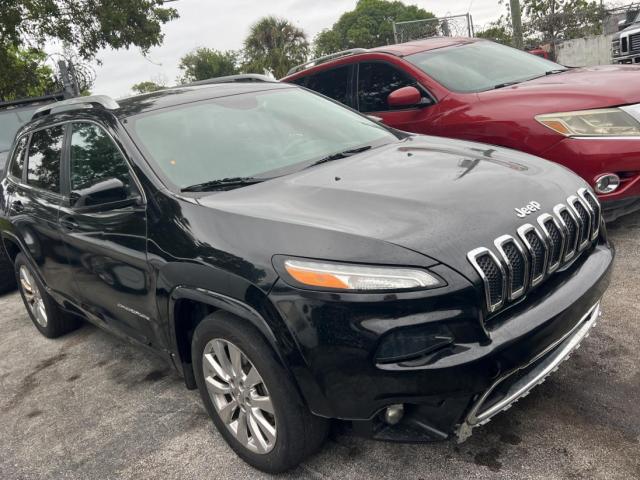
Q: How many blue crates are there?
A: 0